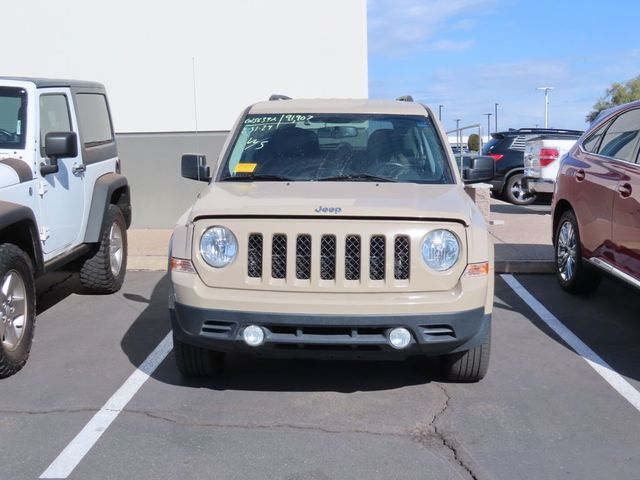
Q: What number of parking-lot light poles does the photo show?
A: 5